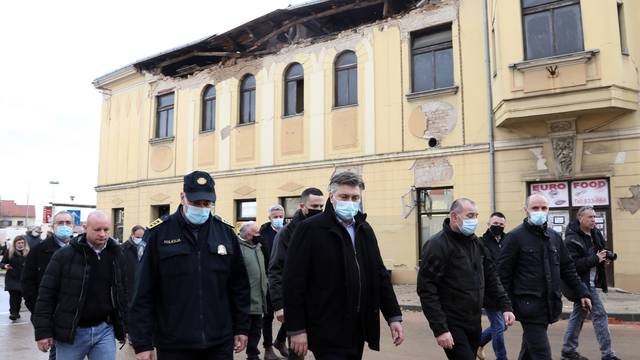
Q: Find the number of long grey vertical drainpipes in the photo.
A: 1